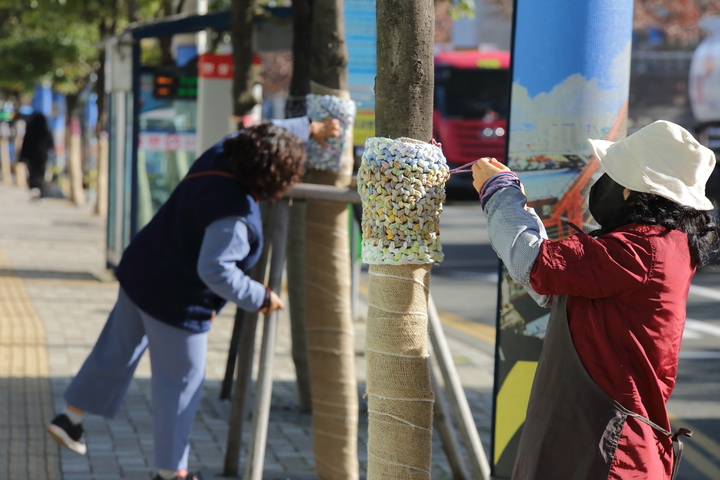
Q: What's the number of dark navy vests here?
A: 1